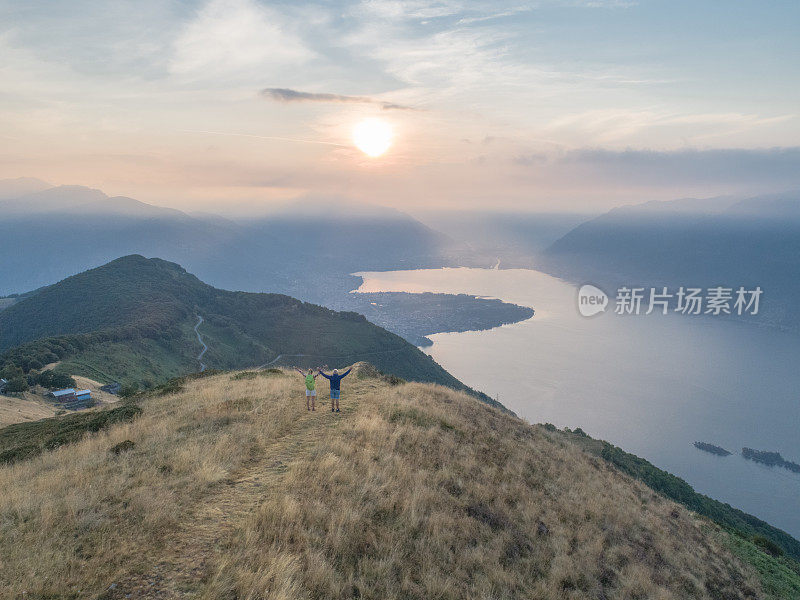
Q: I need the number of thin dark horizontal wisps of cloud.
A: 1